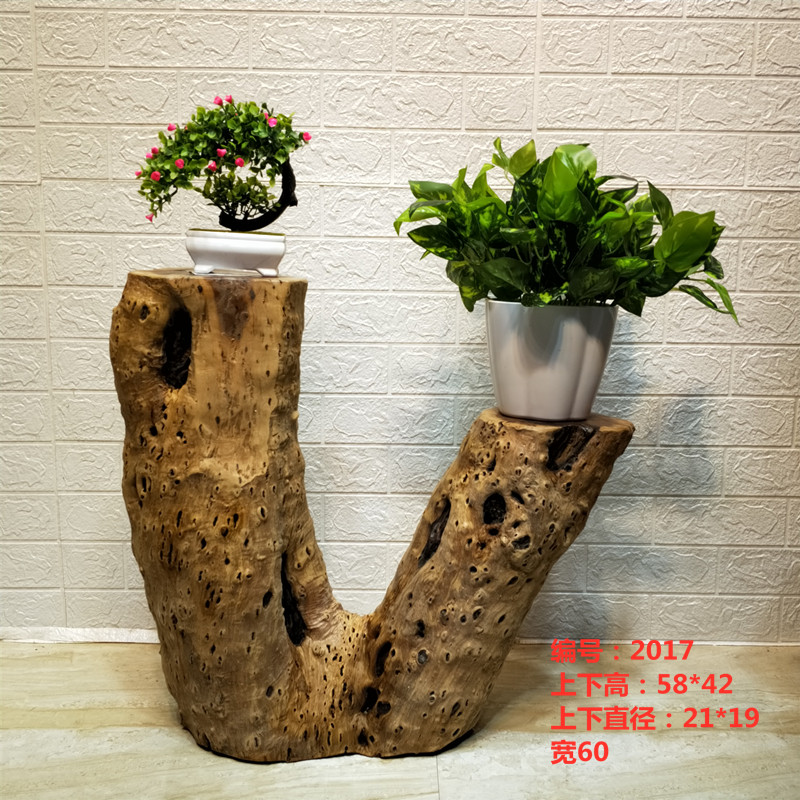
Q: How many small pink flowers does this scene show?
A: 15